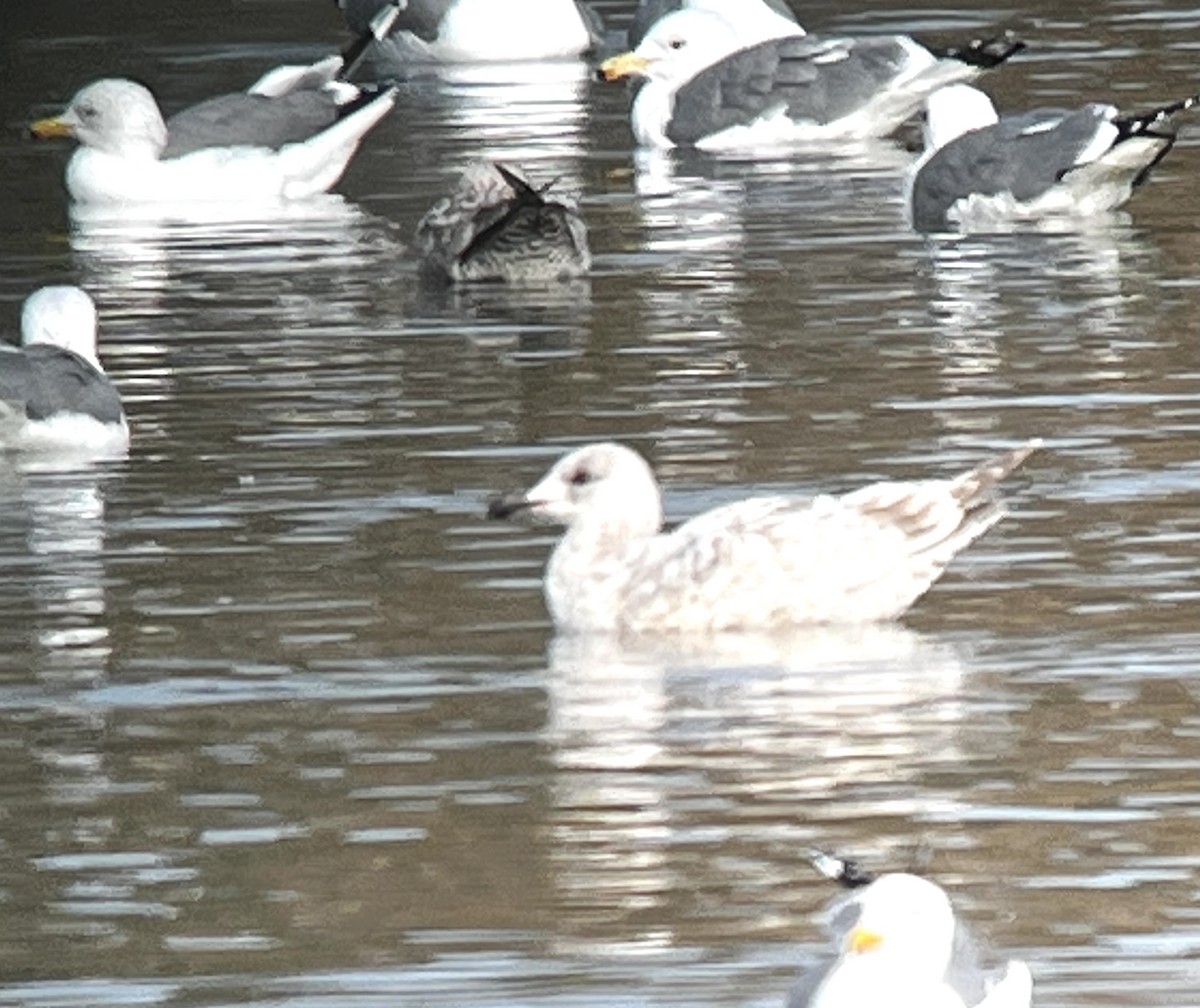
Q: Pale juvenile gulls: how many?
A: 1